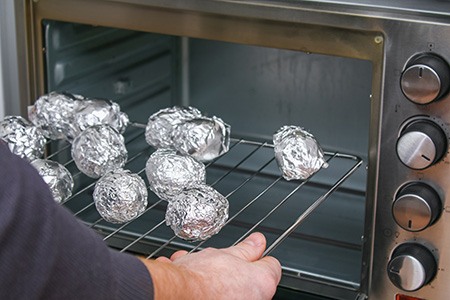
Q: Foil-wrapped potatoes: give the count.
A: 11